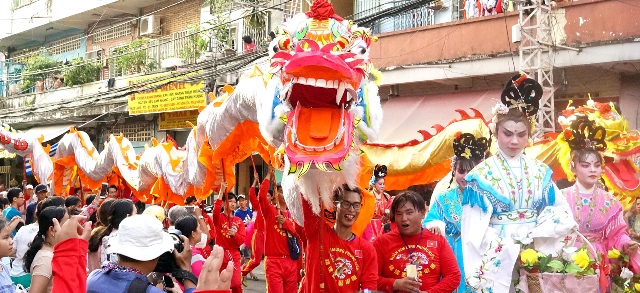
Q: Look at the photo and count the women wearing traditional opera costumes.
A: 4